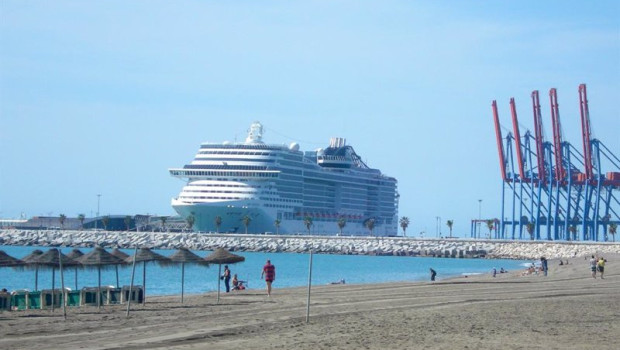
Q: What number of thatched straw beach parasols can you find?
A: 9